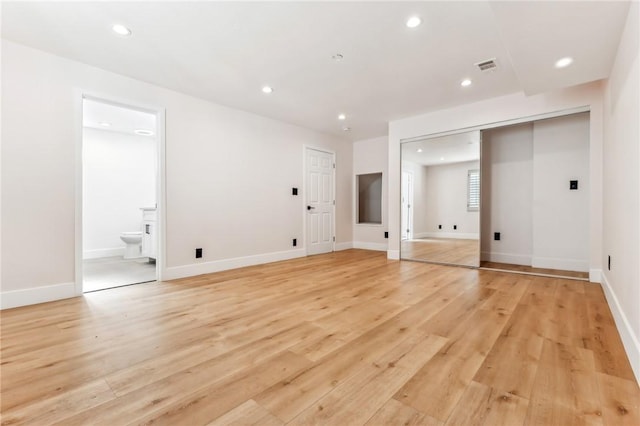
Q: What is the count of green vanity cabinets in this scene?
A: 0